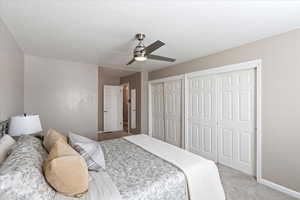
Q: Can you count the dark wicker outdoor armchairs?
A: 0